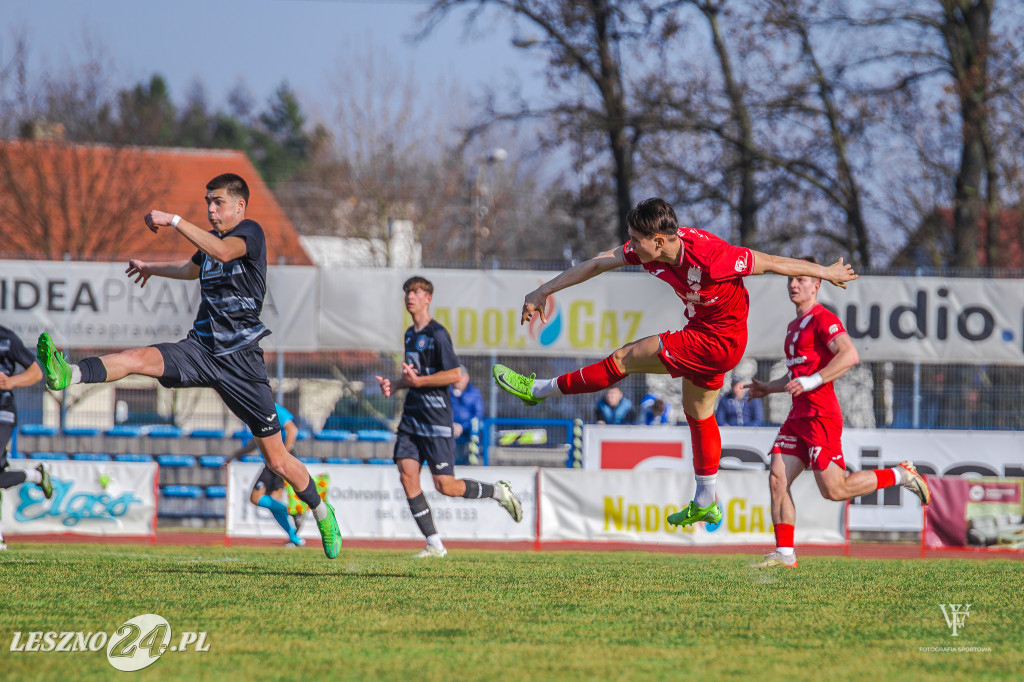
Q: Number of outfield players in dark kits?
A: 3